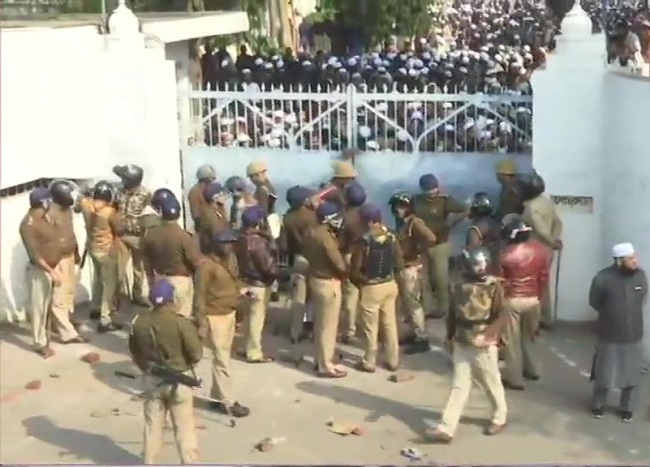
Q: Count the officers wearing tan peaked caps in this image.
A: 3